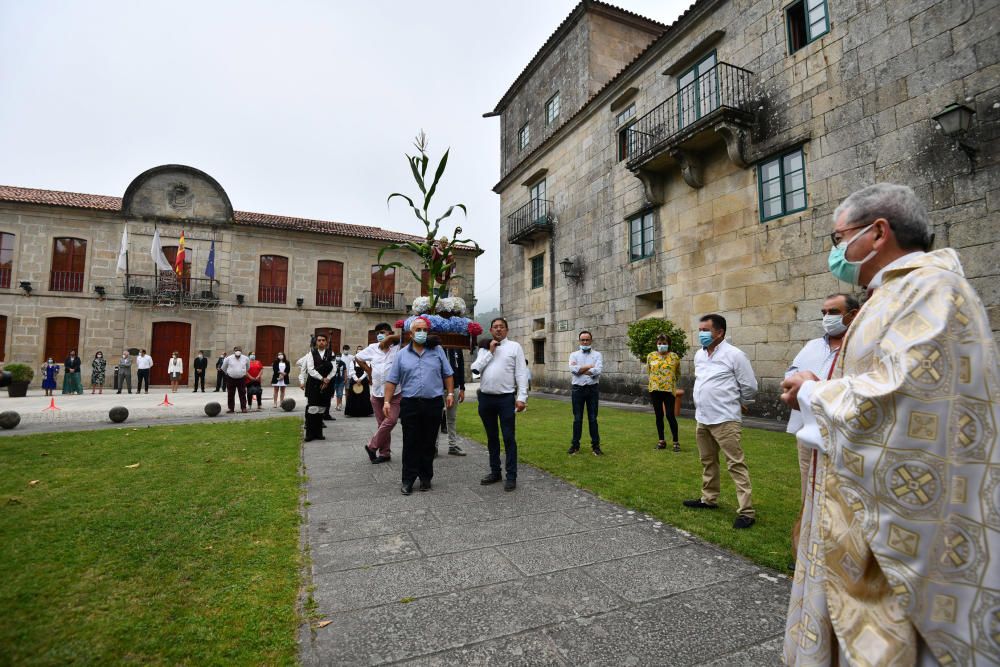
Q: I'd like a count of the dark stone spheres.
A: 4